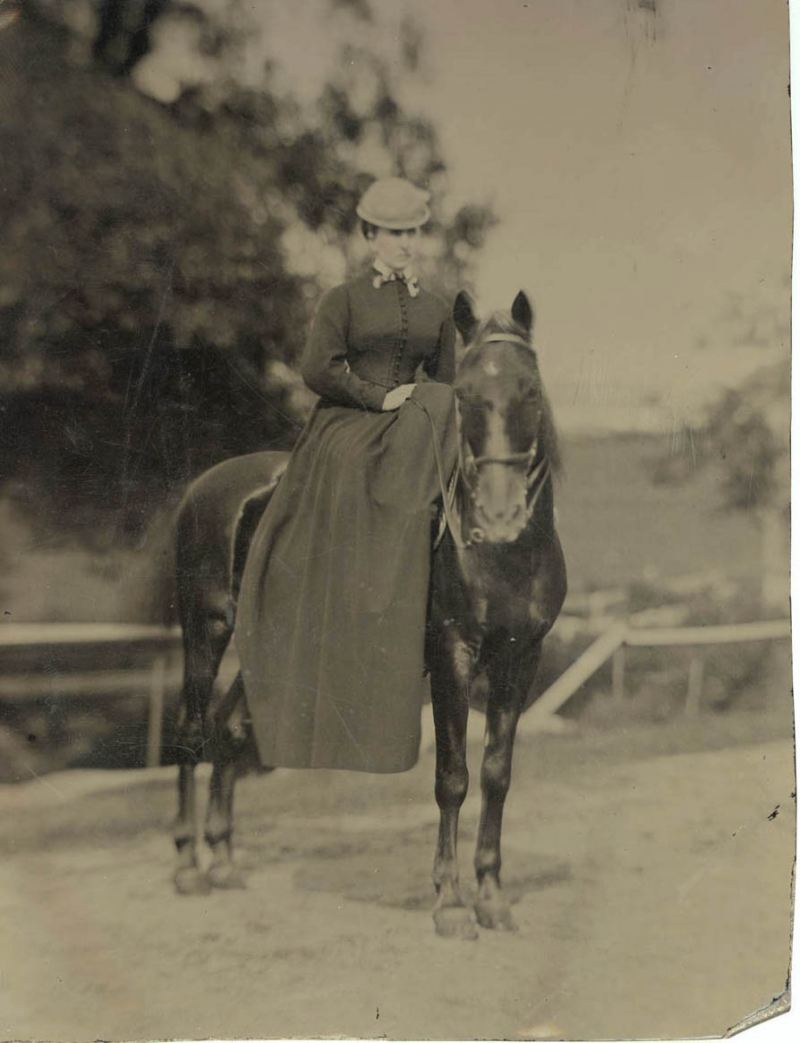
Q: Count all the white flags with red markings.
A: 0